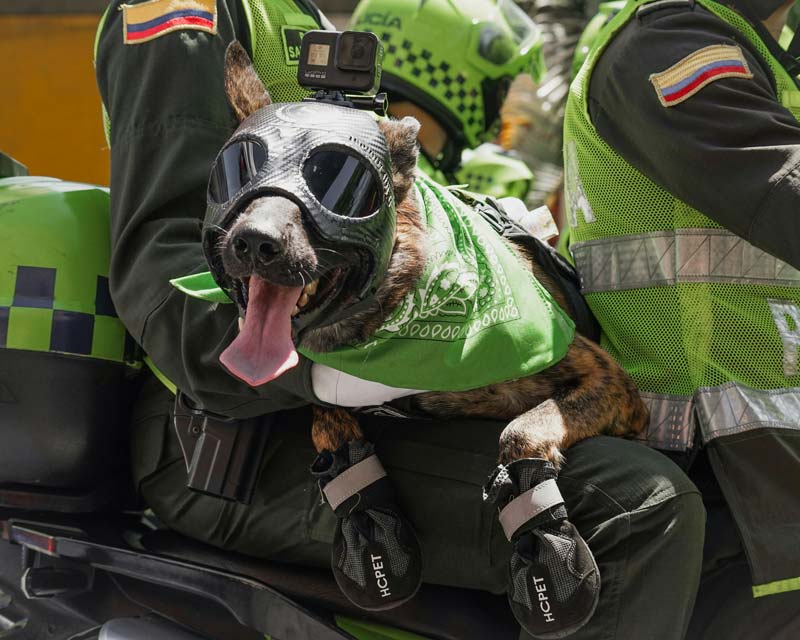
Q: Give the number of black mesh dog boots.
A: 2